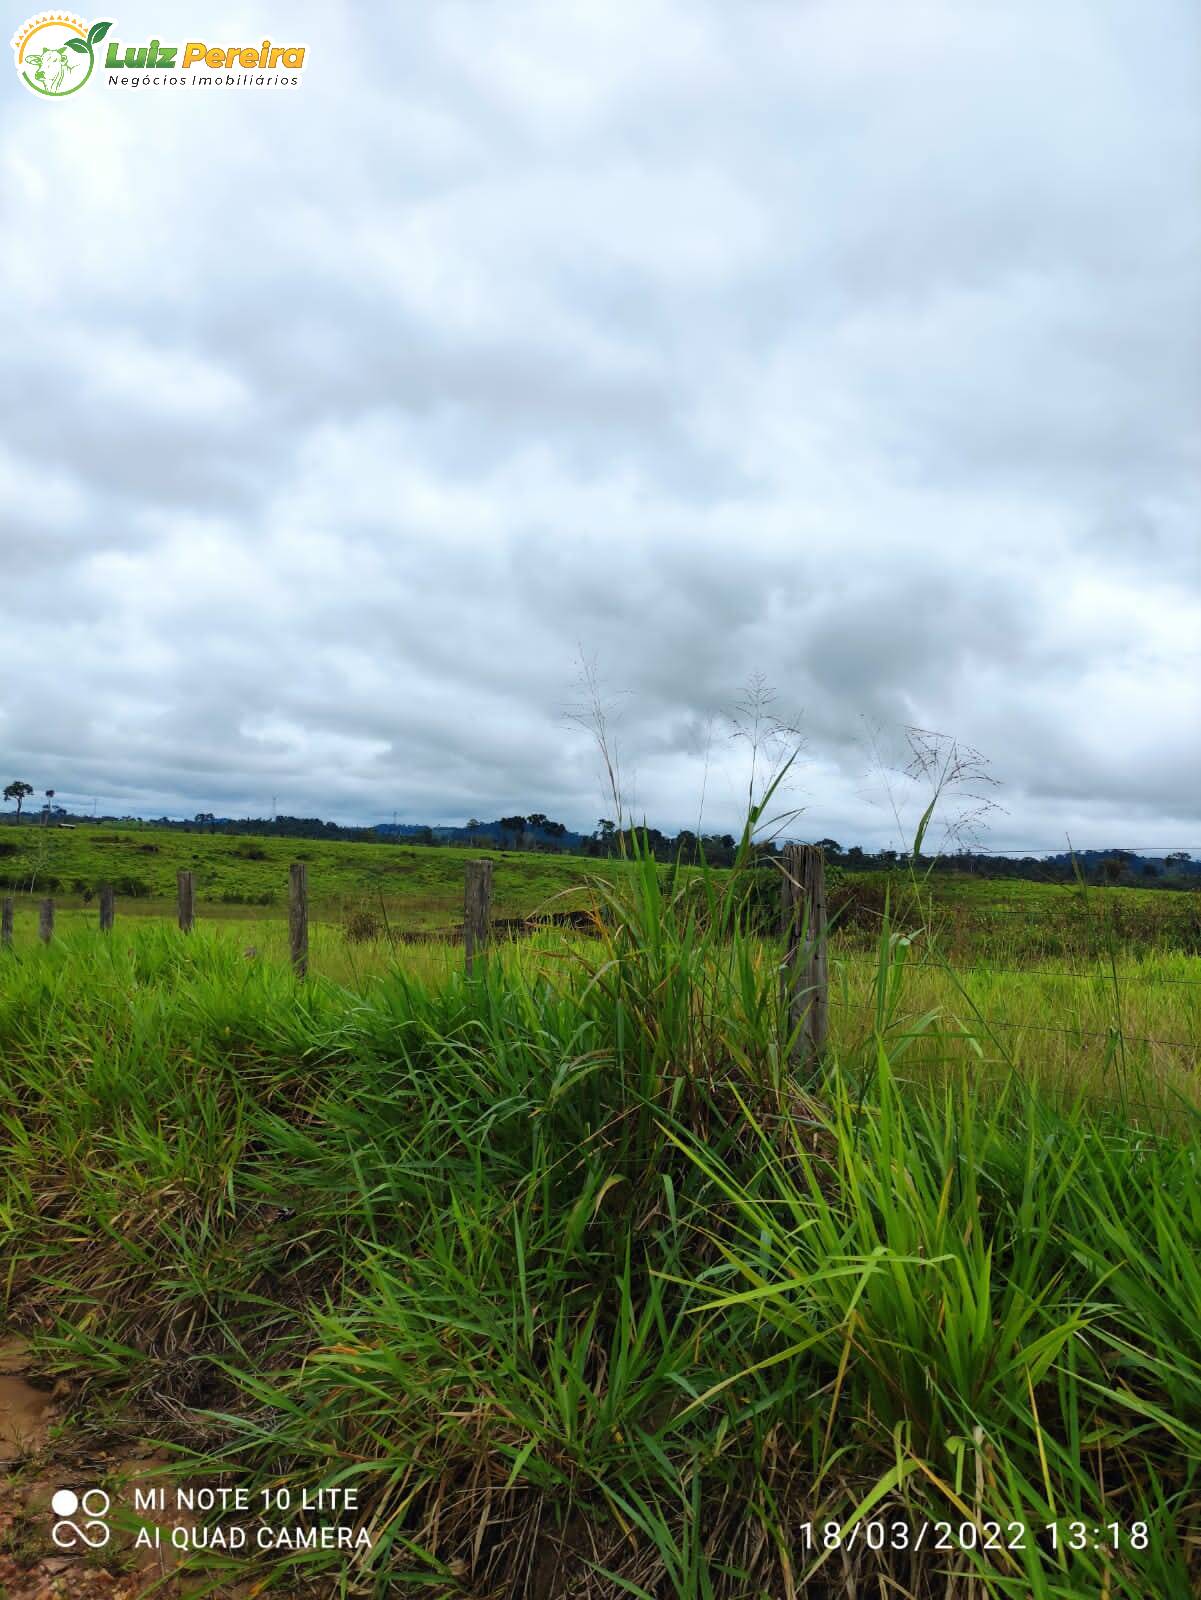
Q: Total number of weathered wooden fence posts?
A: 7